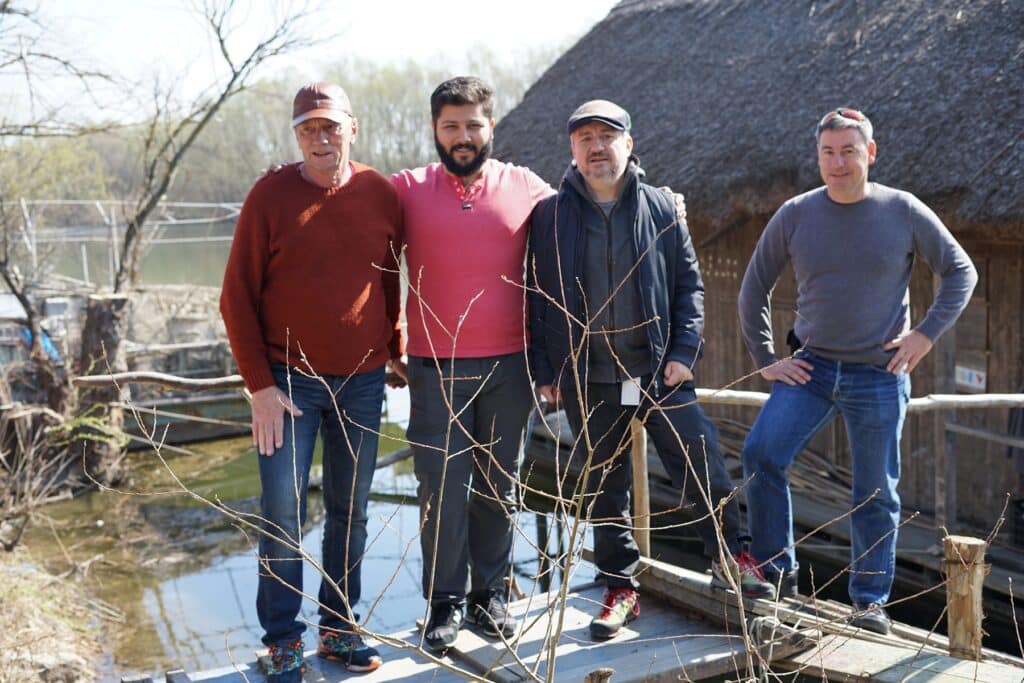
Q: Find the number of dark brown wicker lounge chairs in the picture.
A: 0